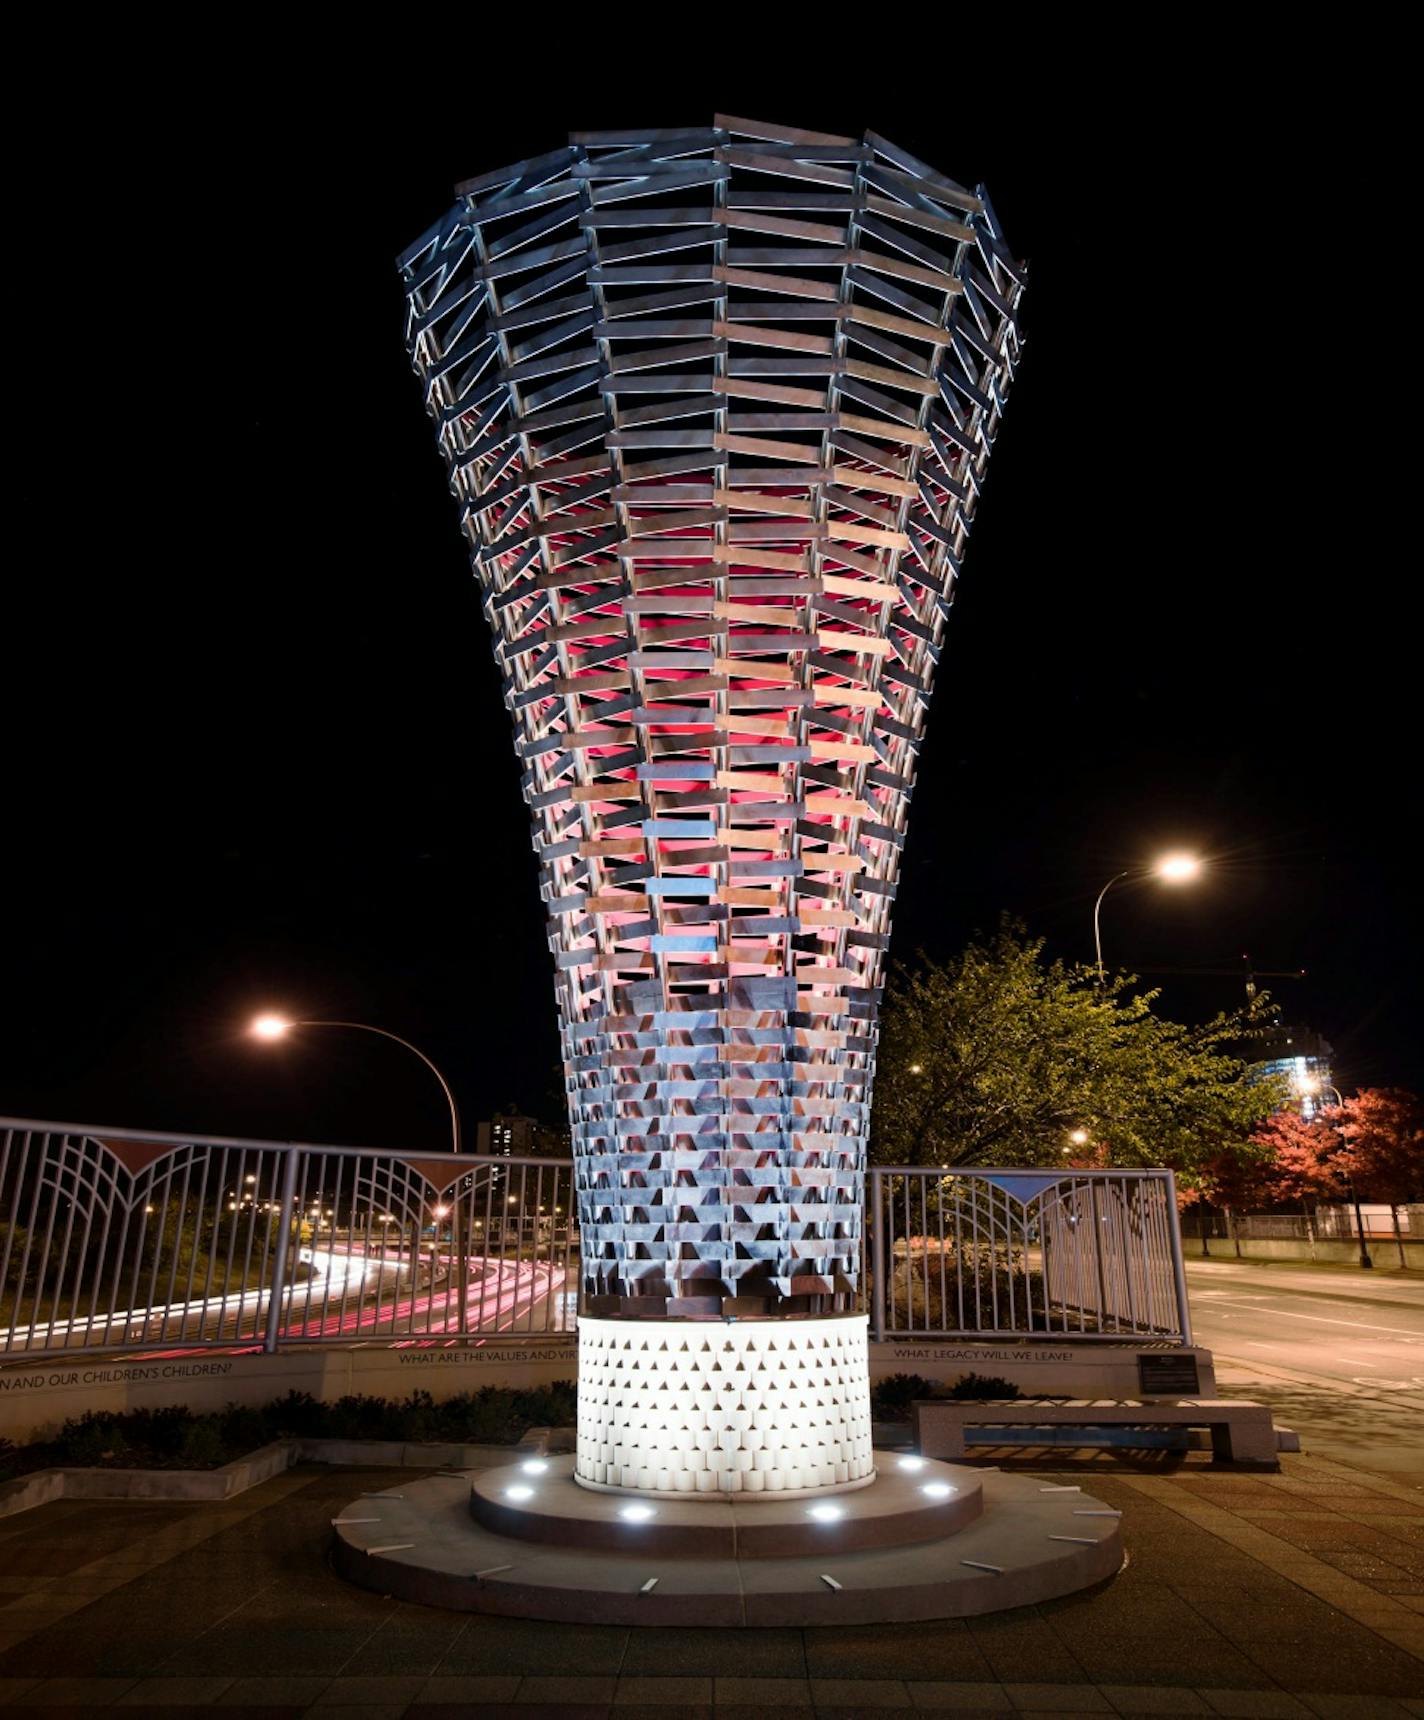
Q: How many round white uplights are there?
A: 6